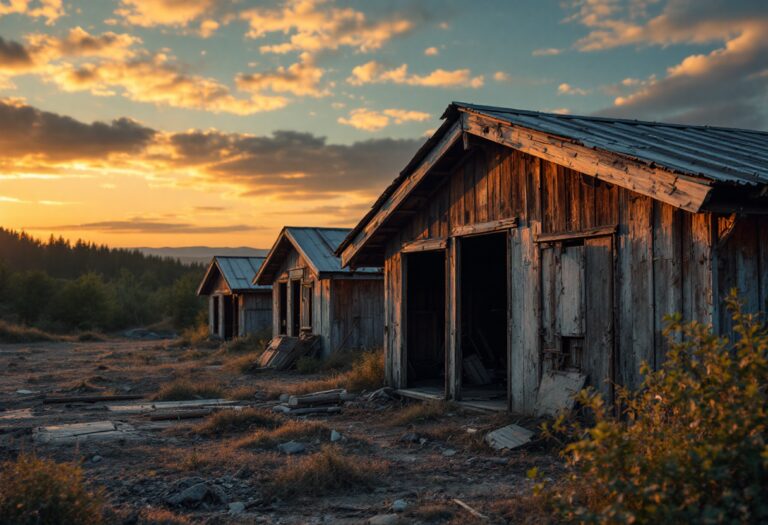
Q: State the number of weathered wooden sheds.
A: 3